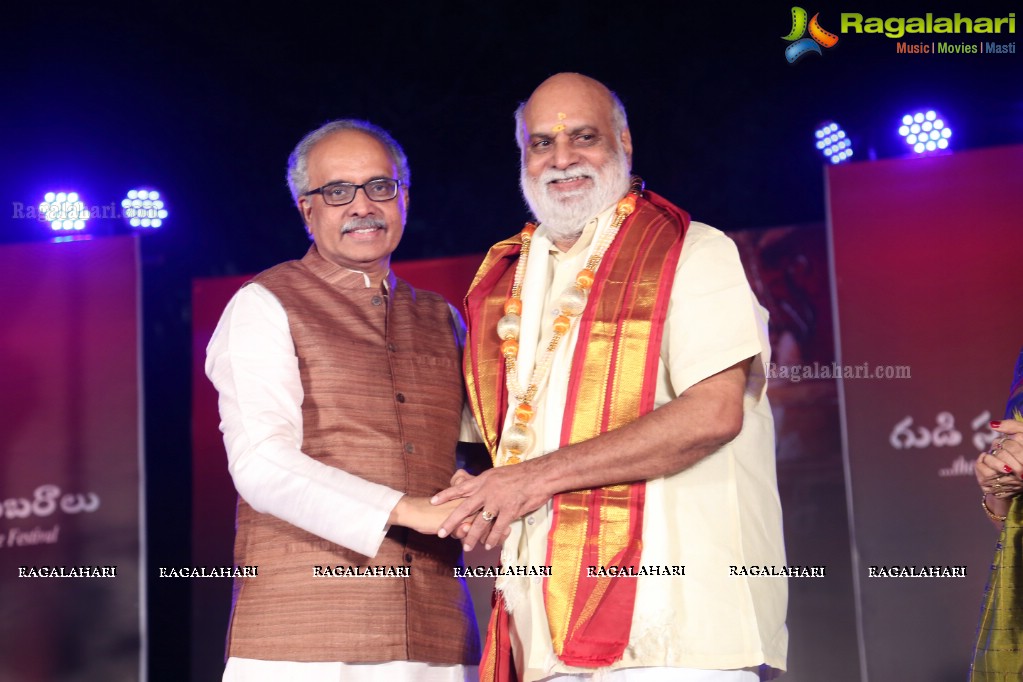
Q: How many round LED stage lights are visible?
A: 4